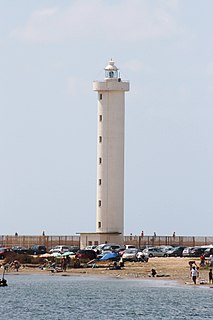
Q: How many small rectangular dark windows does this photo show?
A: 7